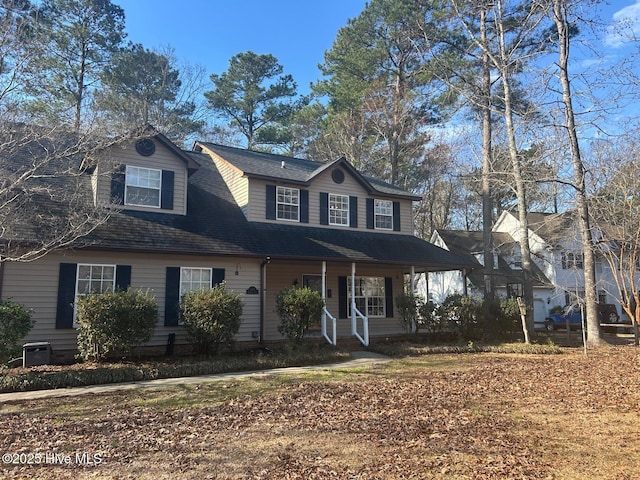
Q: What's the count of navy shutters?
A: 14